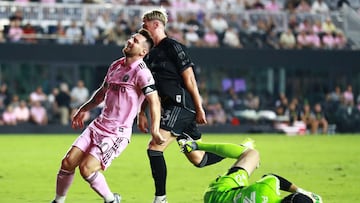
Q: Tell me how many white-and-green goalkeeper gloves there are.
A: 1